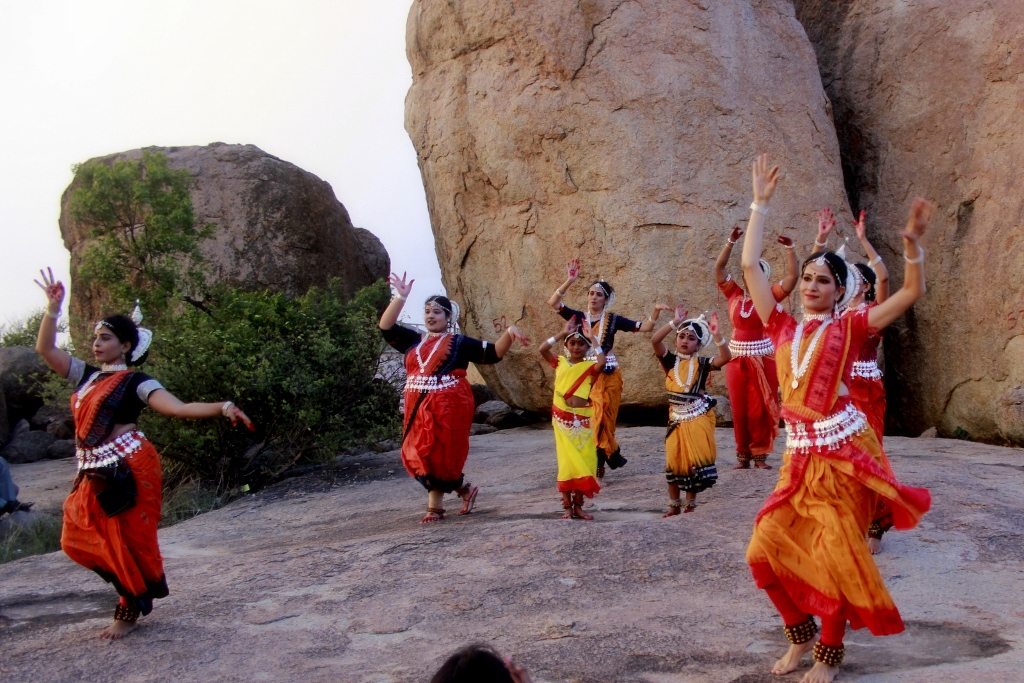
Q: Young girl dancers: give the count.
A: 2